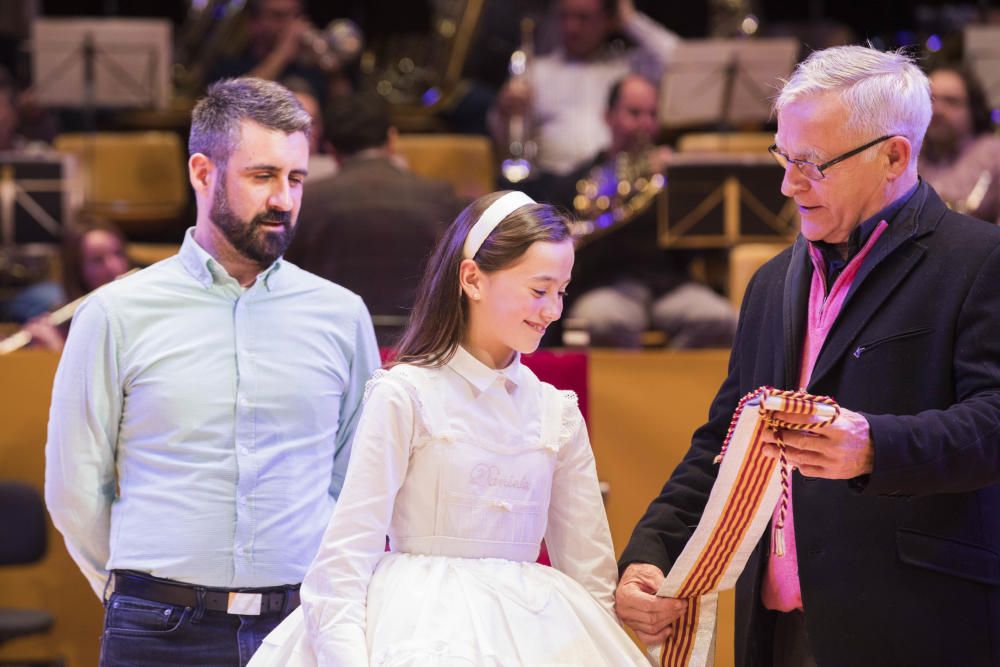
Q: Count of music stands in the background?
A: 5